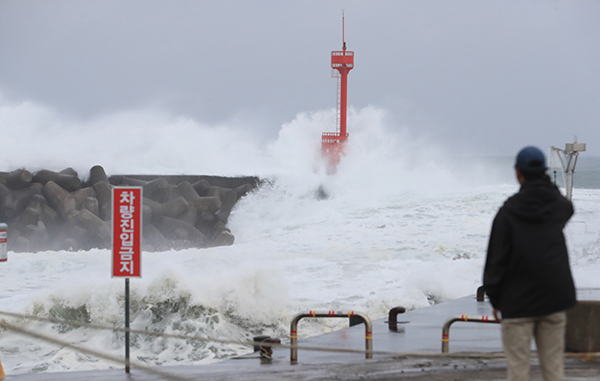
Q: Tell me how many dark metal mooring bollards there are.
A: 3